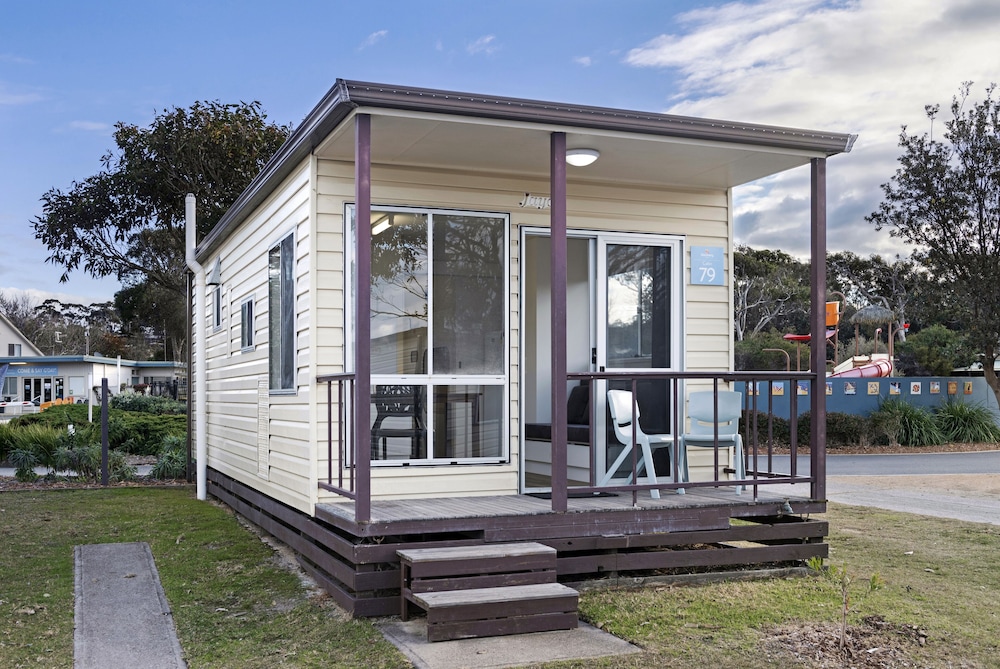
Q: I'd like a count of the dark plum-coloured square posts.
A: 3